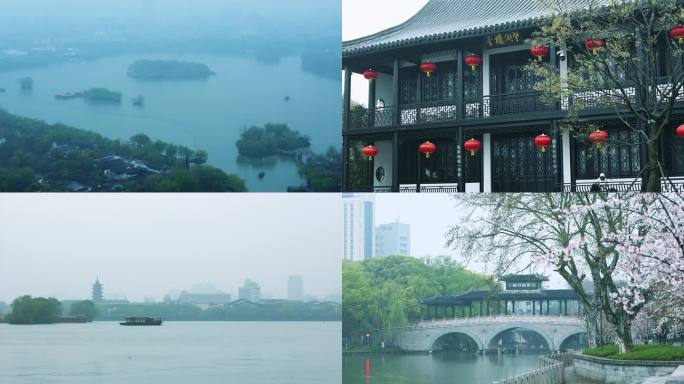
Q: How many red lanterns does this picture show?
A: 12